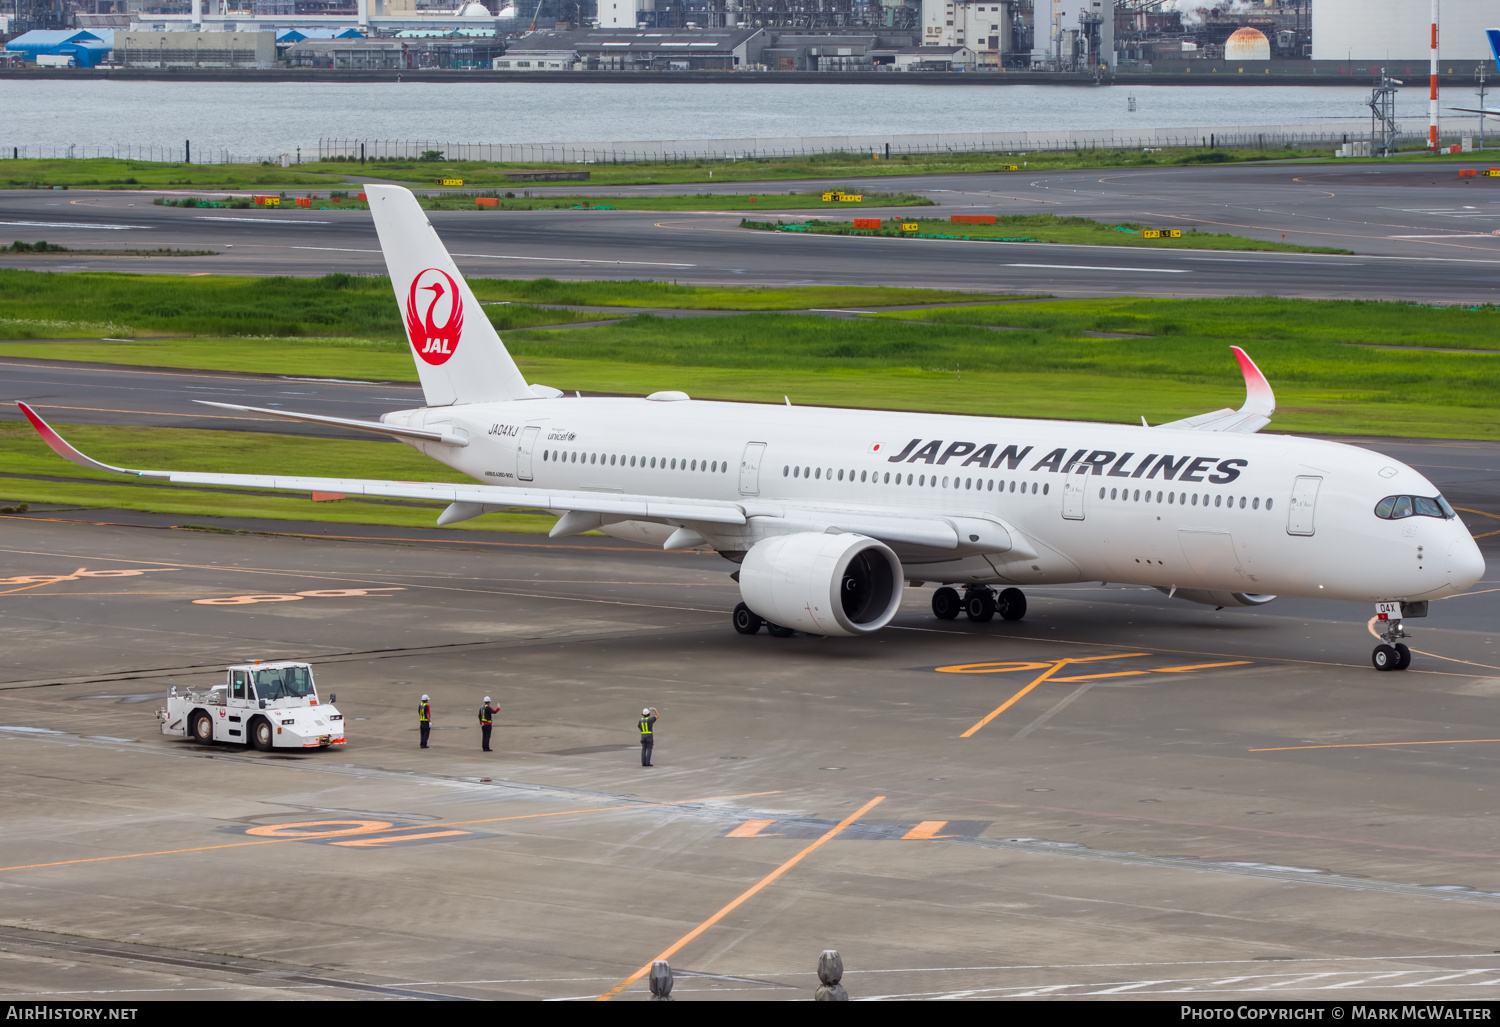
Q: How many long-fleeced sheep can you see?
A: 0